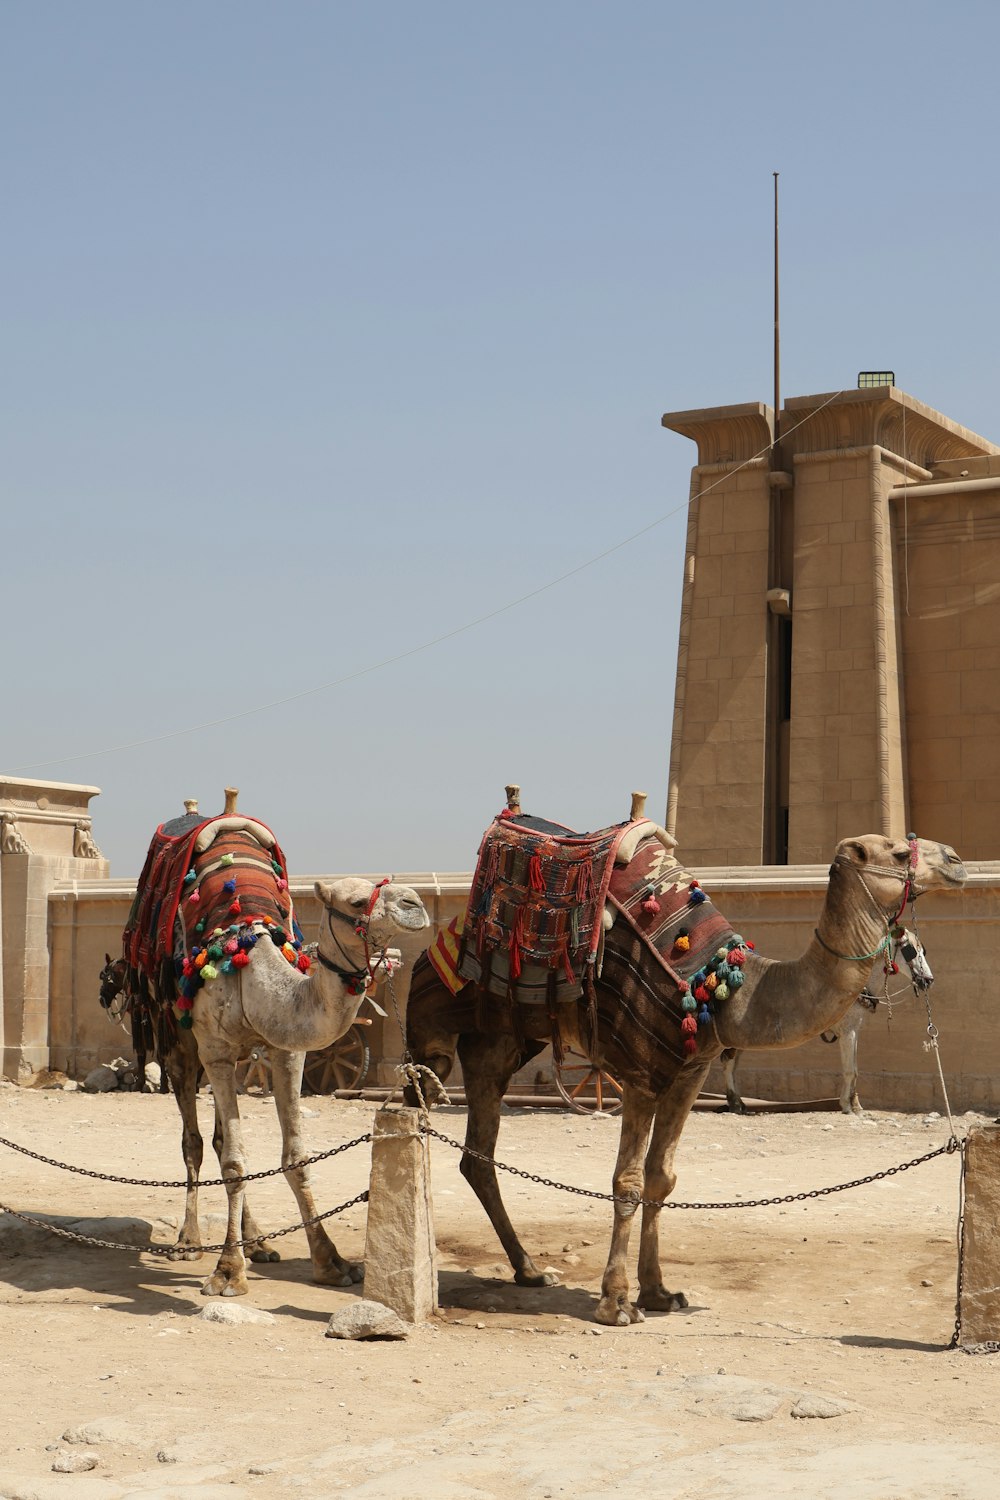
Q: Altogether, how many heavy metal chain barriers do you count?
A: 3